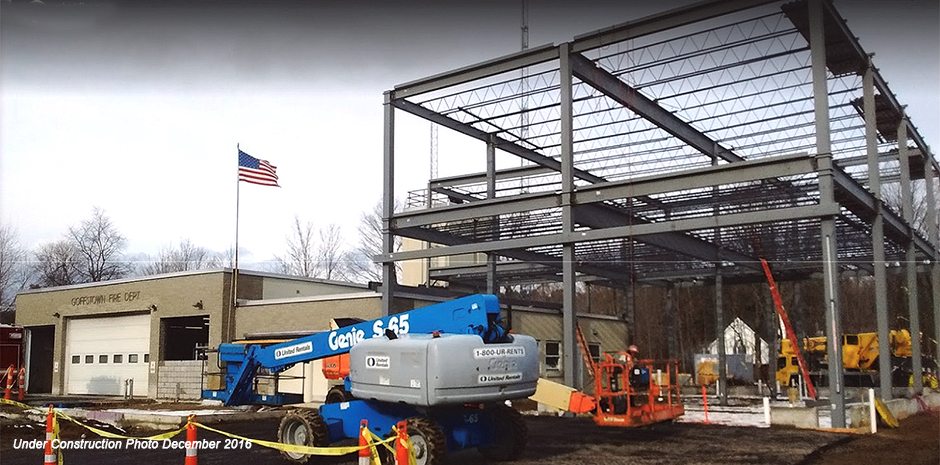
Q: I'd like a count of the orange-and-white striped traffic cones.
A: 6